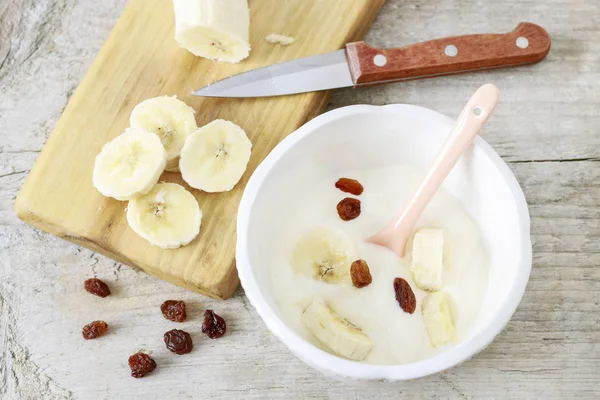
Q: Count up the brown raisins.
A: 10